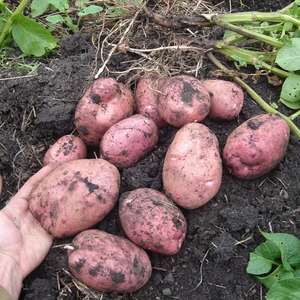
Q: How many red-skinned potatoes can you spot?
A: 11